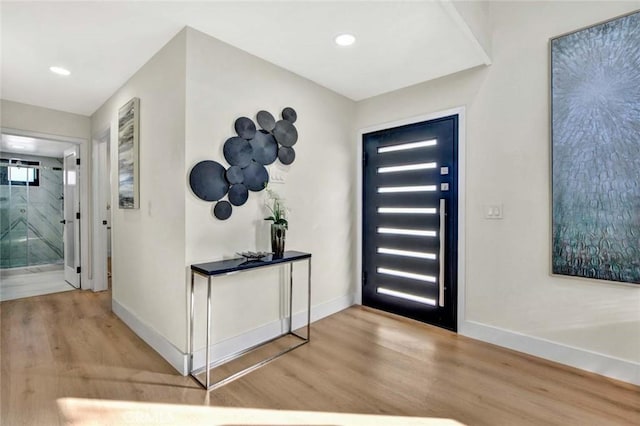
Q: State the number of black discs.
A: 12